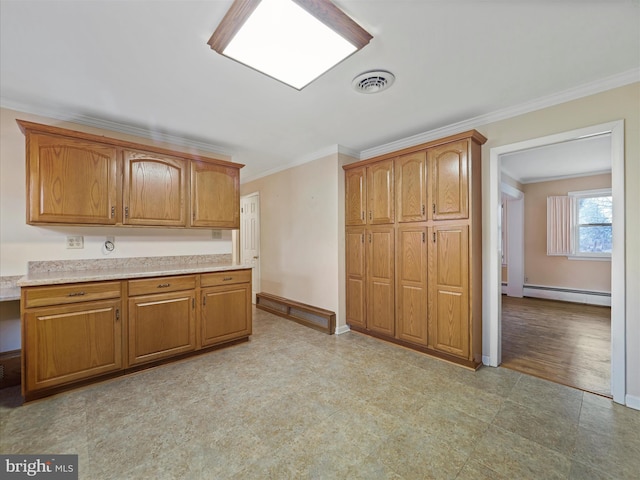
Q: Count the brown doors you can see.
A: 14